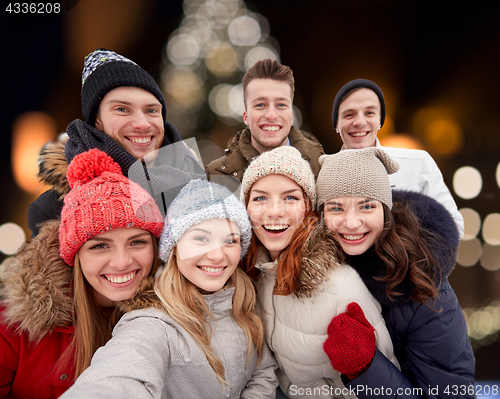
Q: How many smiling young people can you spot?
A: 7